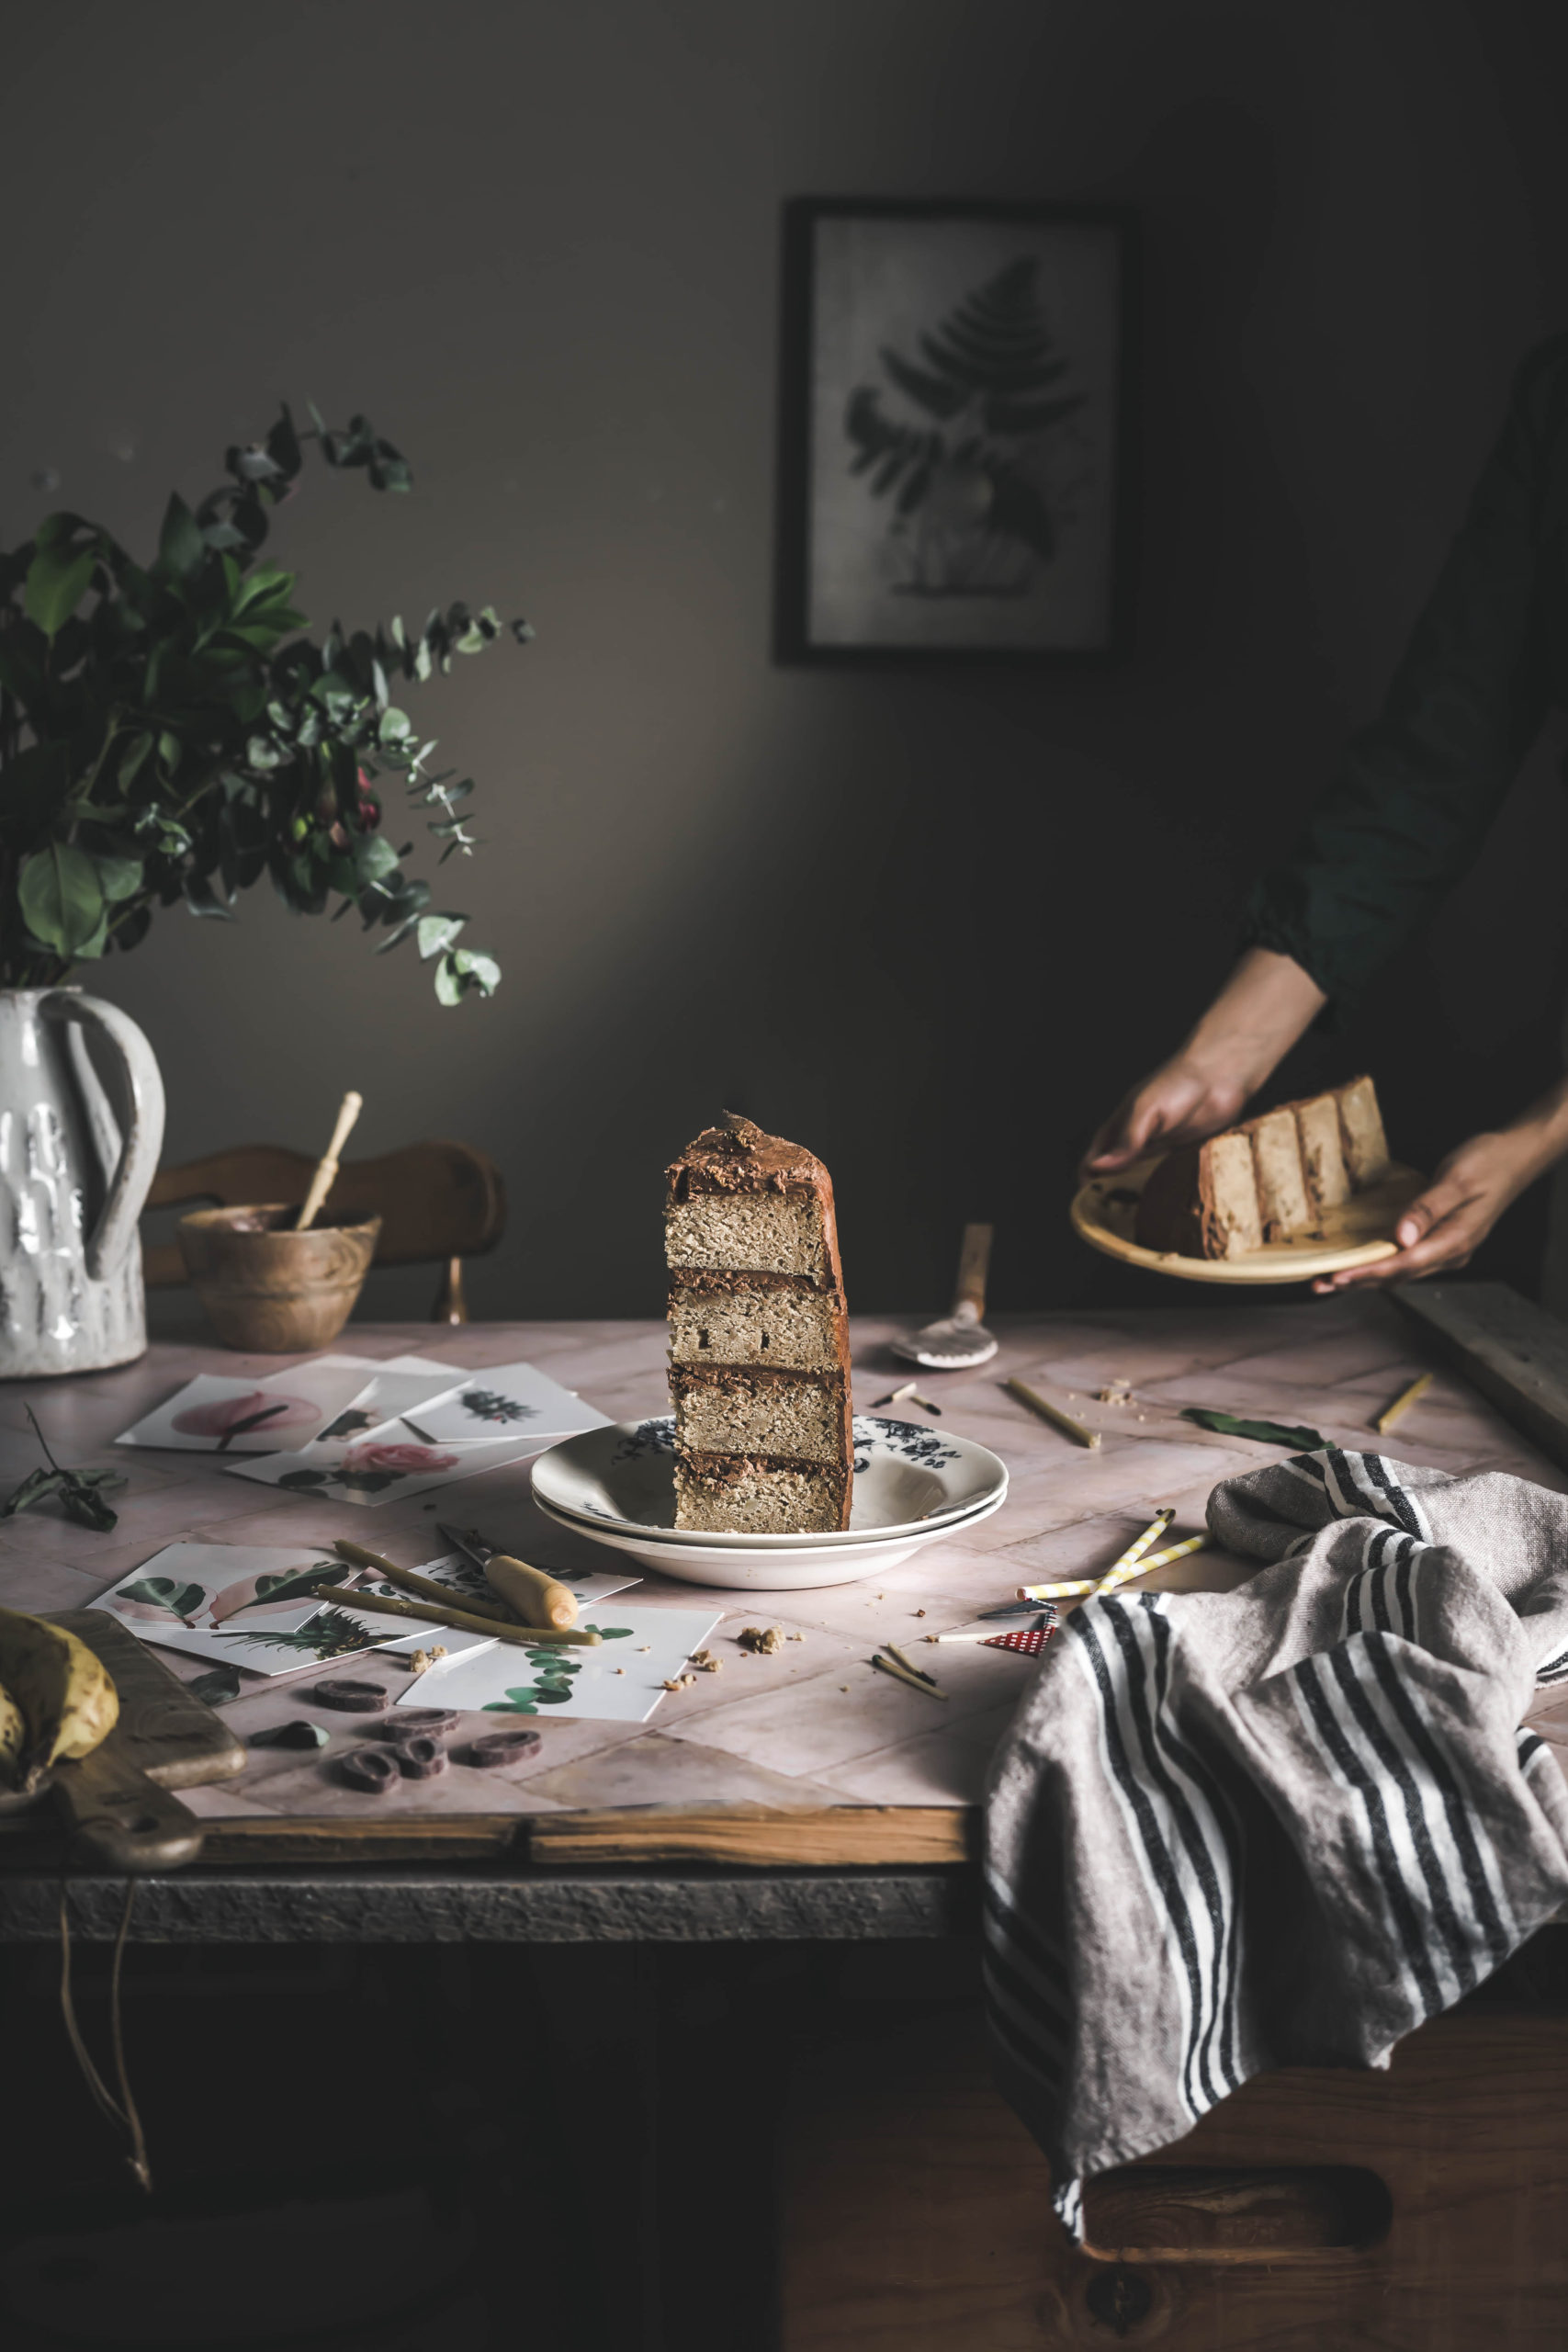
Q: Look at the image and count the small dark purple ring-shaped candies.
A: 5